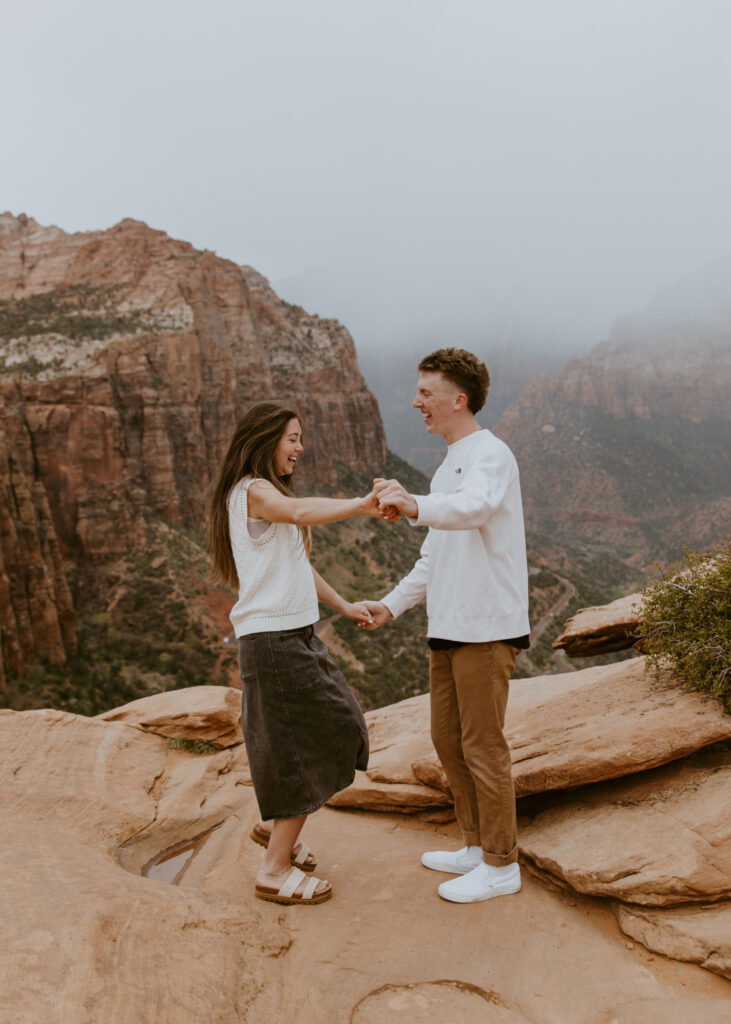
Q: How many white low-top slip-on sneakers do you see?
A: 2